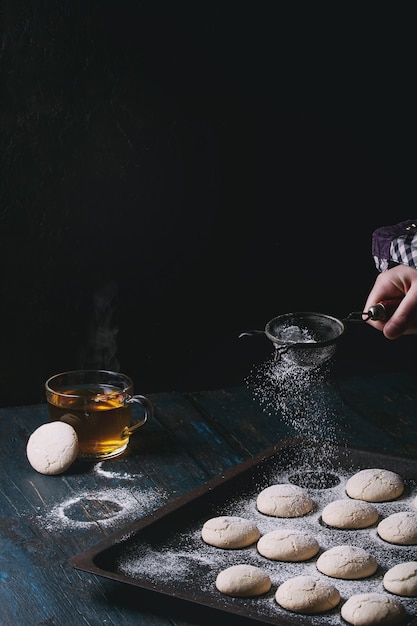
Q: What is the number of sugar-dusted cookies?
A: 12